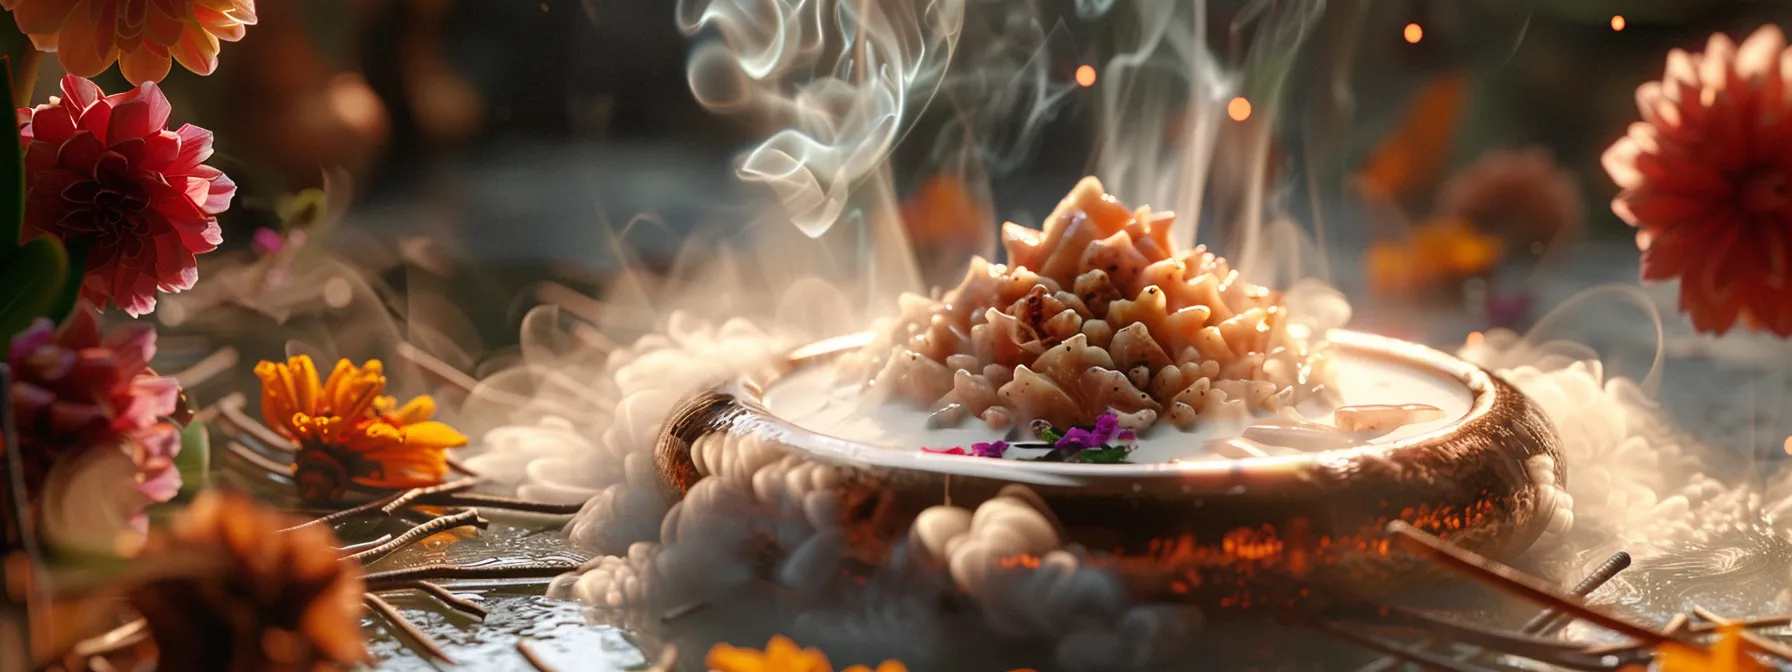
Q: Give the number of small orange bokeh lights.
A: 4